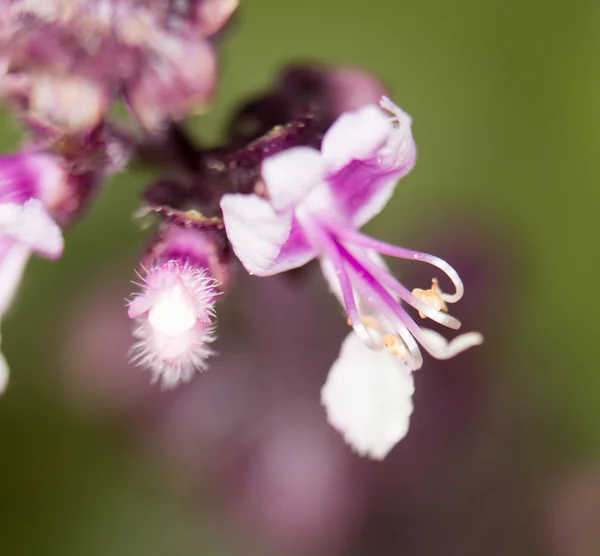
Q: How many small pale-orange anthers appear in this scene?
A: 3